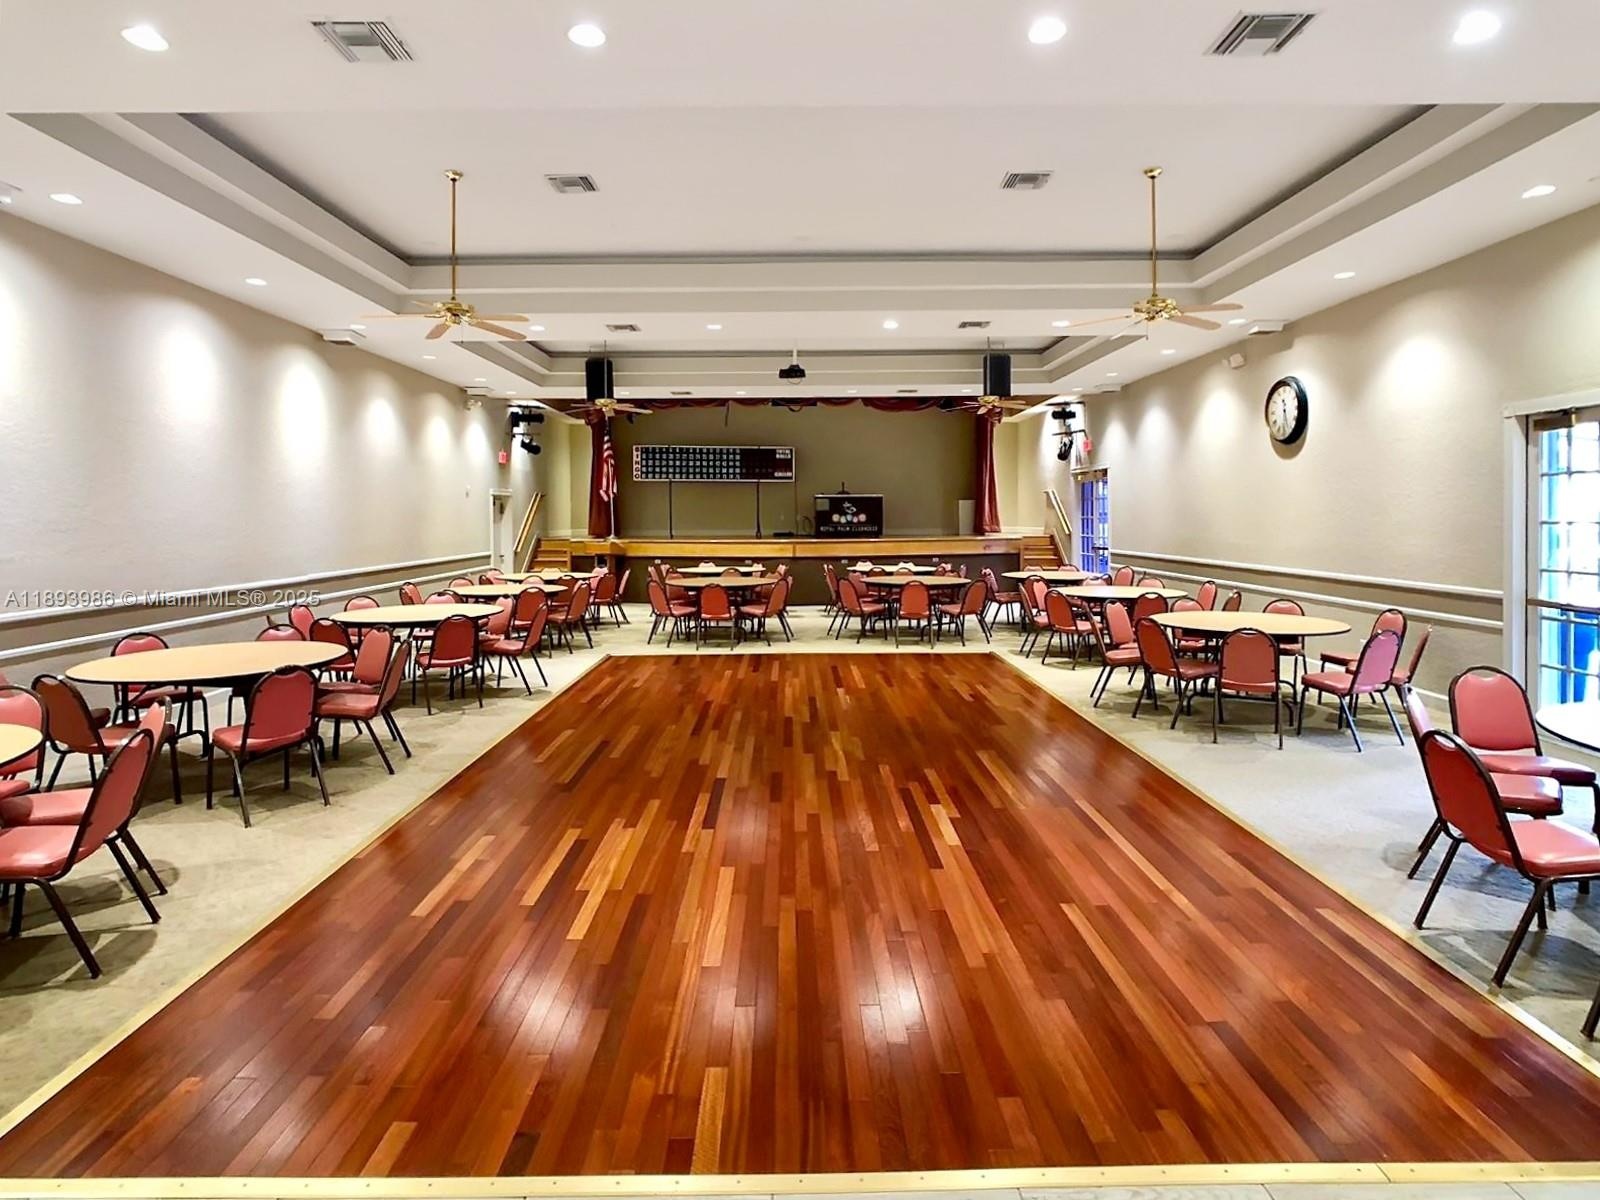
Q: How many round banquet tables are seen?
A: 13